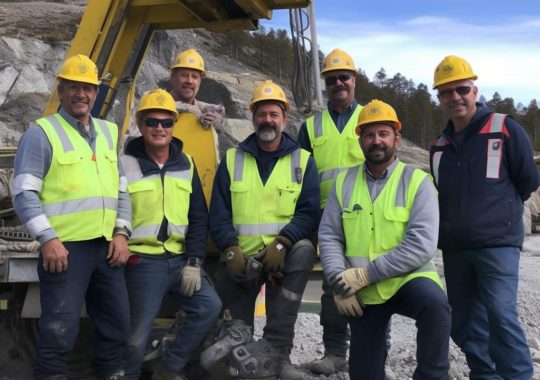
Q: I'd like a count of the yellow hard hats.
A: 7